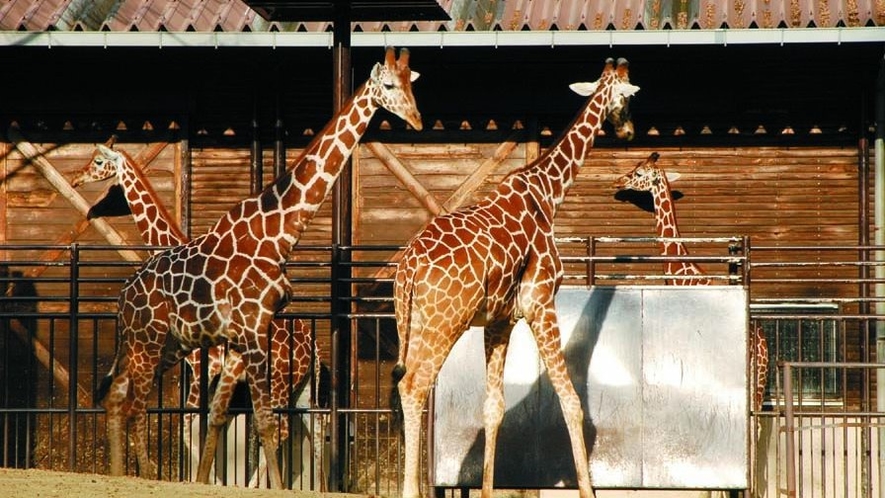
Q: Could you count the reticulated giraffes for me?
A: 4